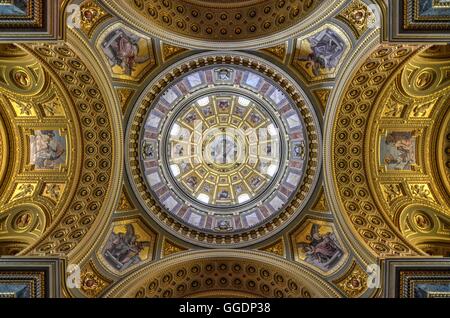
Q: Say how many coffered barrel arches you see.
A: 4